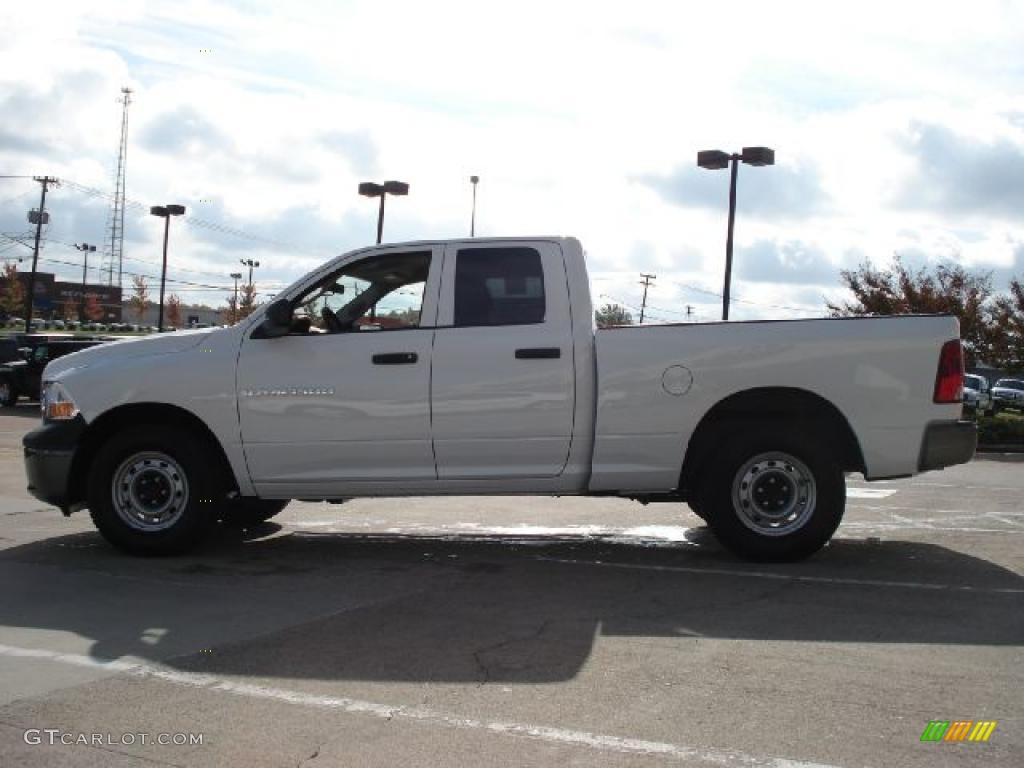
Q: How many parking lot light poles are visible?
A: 7